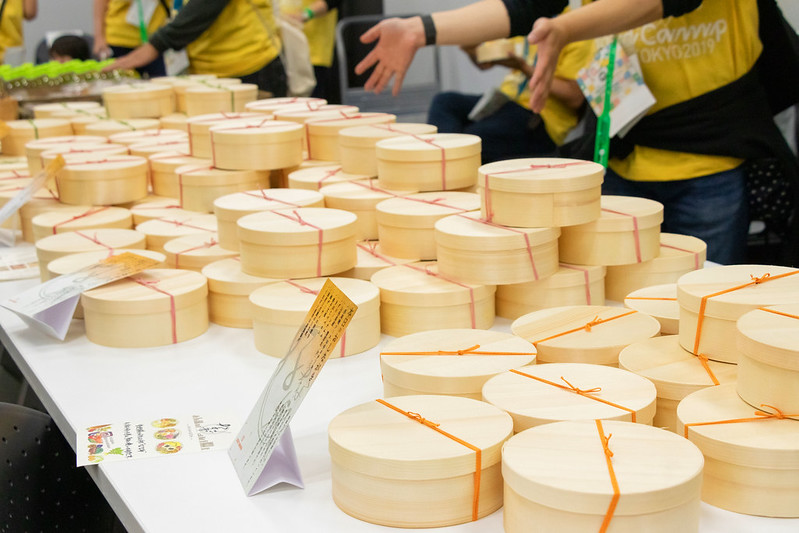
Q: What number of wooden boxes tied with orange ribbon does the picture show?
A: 10